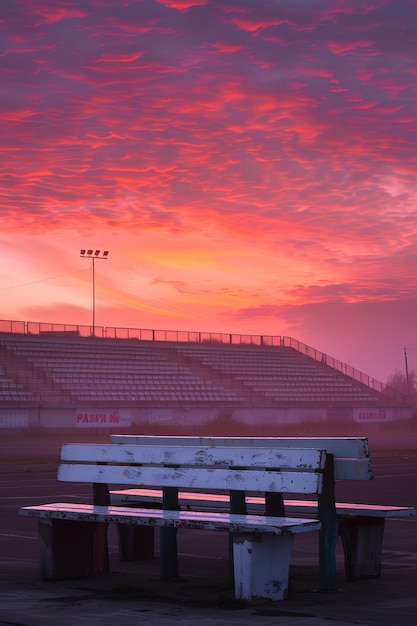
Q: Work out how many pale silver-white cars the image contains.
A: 0